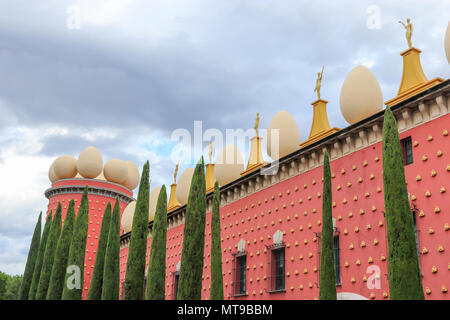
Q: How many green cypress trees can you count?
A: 13